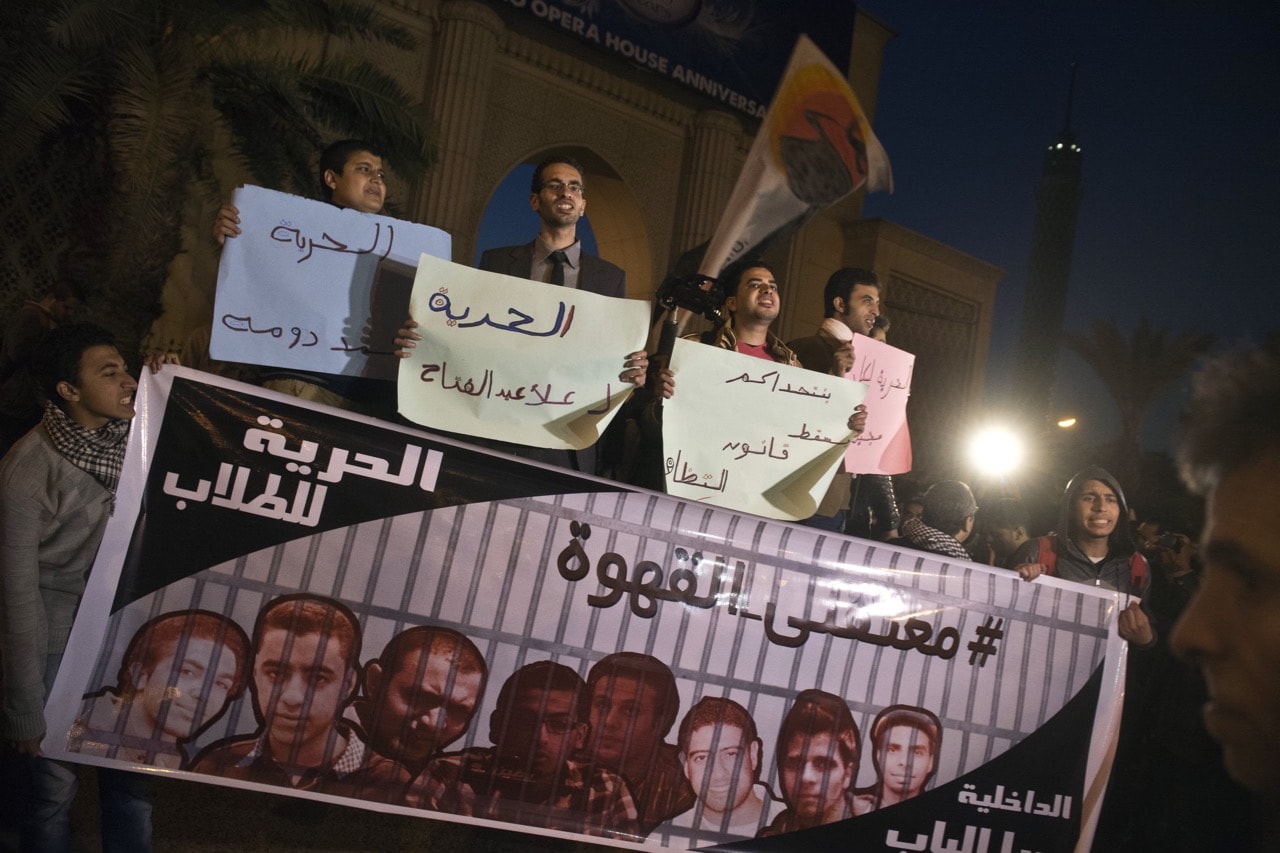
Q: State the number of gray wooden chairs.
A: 0